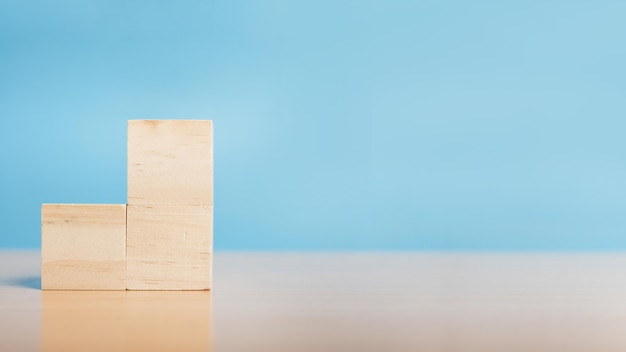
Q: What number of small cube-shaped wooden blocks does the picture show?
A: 3